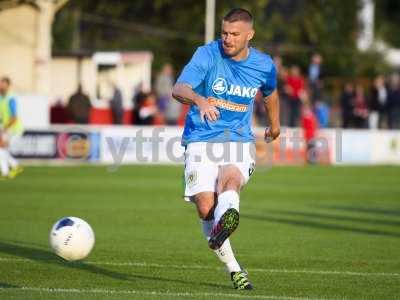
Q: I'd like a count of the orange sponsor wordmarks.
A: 1